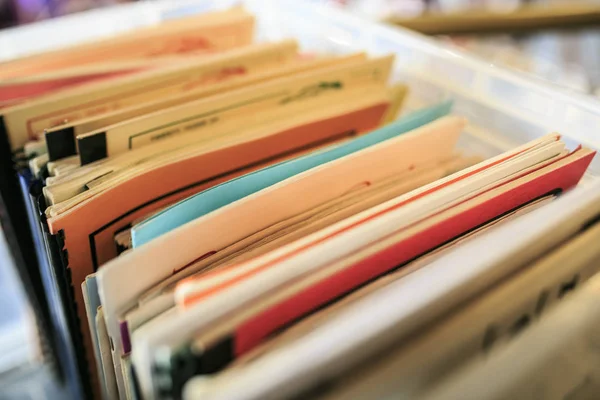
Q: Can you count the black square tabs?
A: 2